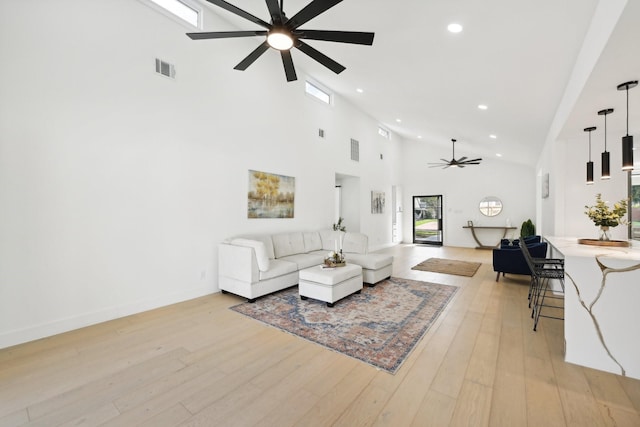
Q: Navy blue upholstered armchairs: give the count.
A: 2